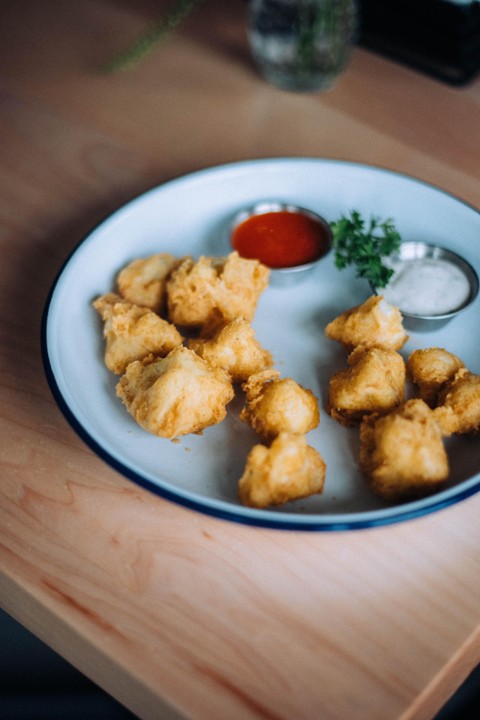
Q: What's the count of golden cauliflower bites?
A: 12